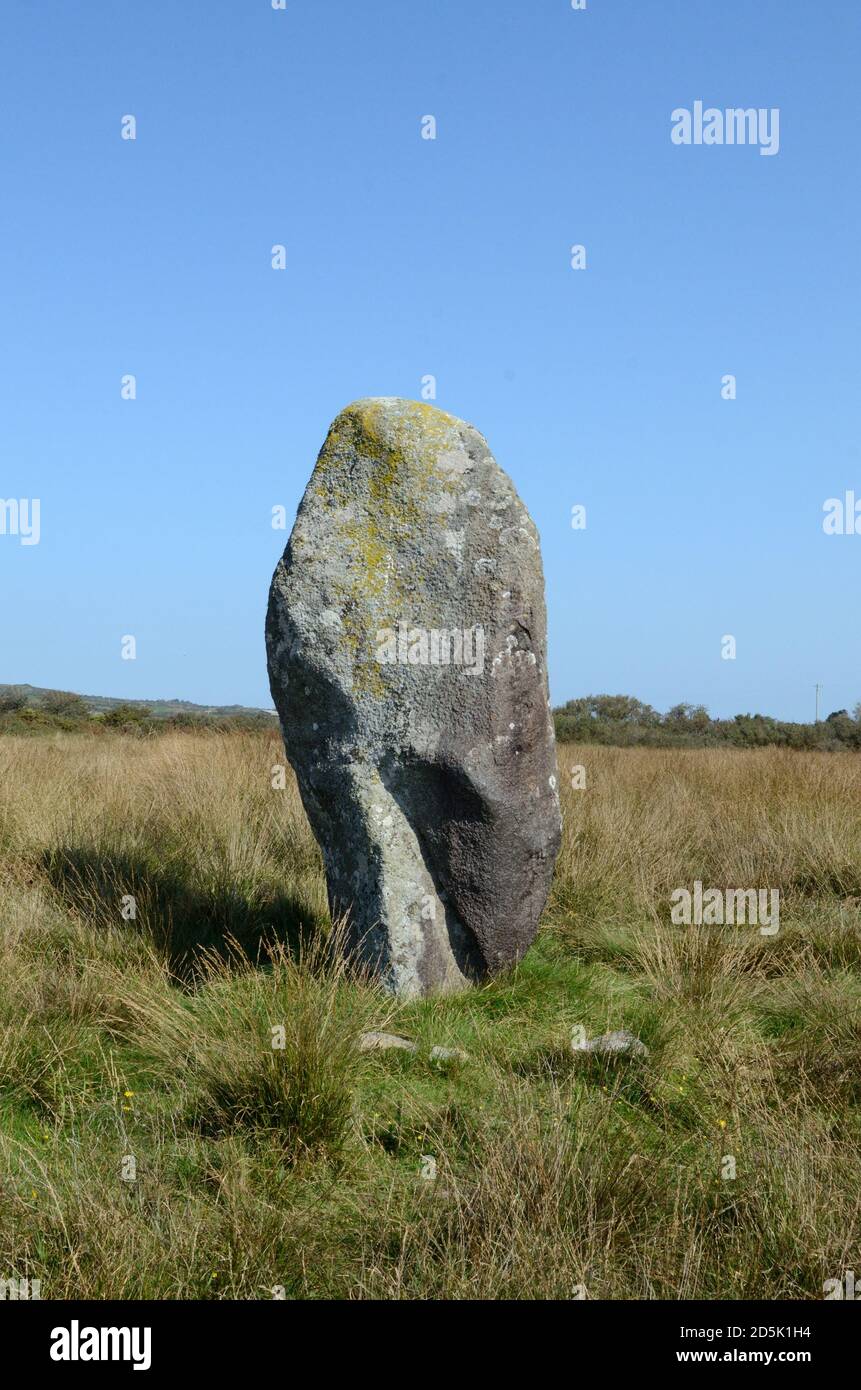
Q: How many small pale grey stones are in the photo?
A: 3